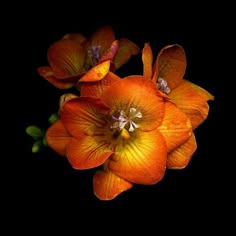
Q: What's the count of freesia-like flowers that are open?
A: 3